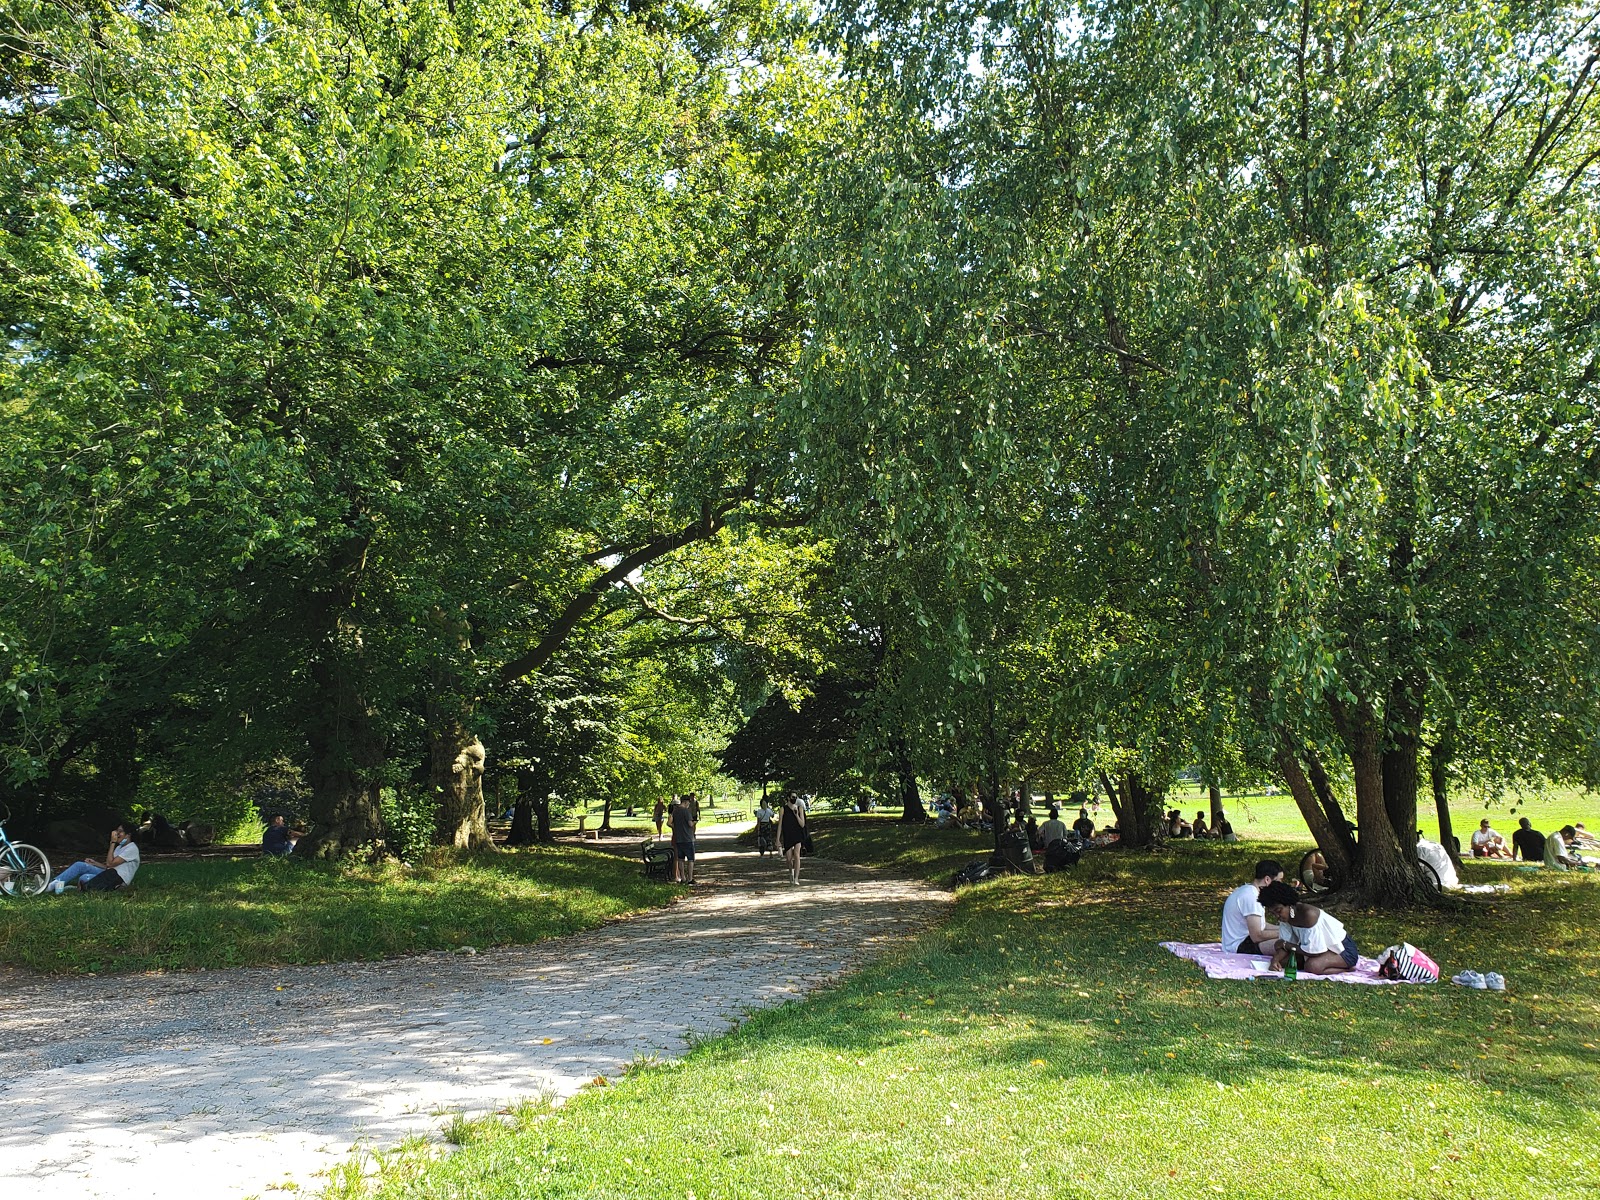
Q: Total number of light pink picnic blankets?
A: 1